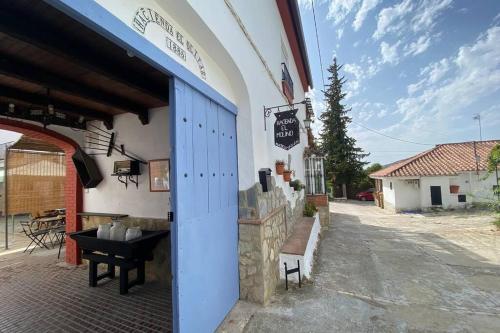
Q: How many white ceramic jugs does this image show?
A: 3